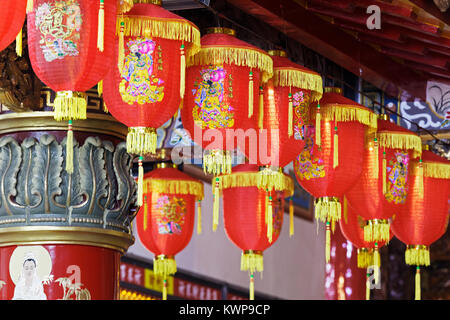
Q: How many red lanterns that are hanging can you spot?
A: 11